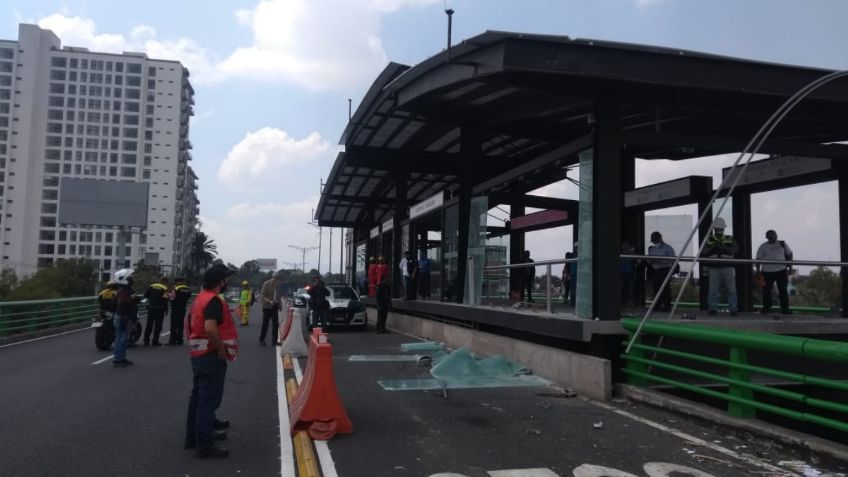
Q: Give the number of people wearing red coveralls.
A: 2